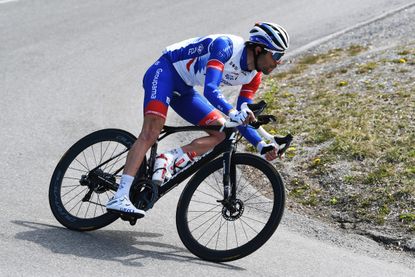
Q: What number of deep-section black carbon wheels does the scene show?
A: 2